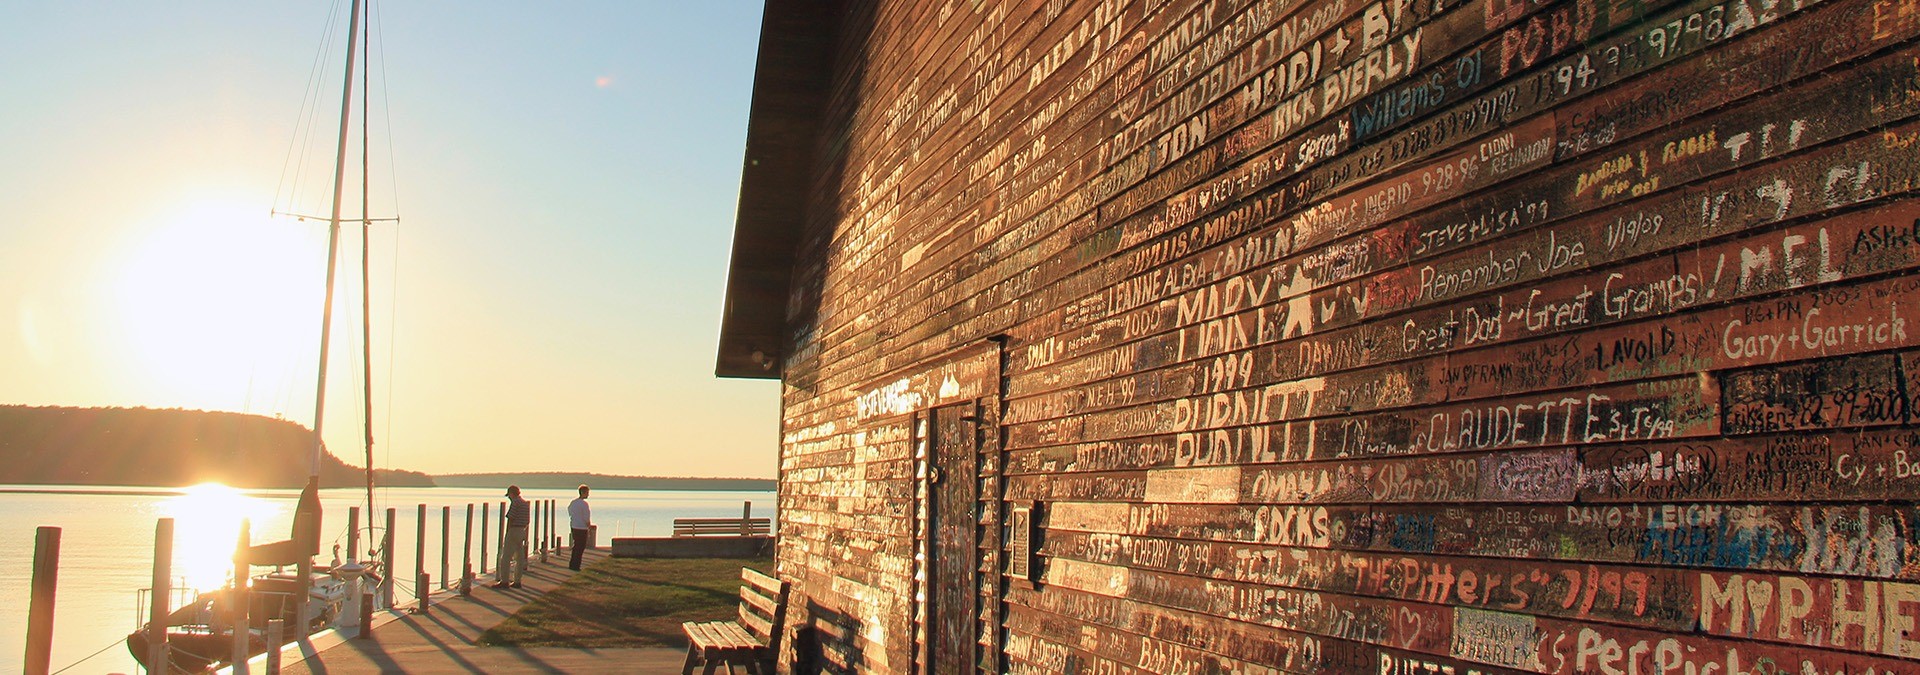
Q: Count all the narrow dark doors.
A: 1